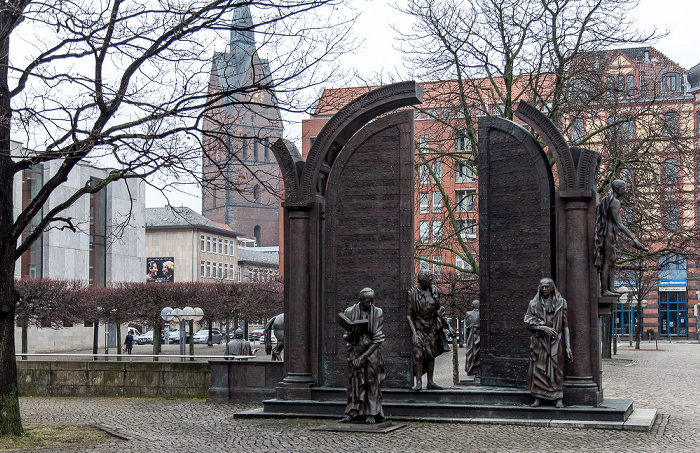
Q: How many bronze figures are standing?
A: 5